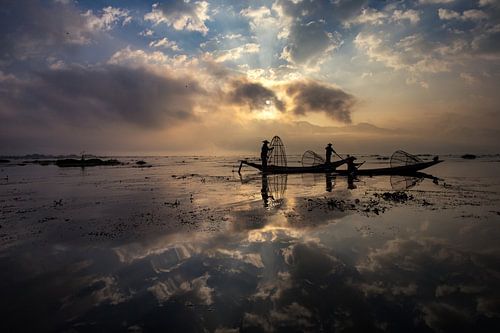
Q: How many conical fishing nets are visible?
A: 3